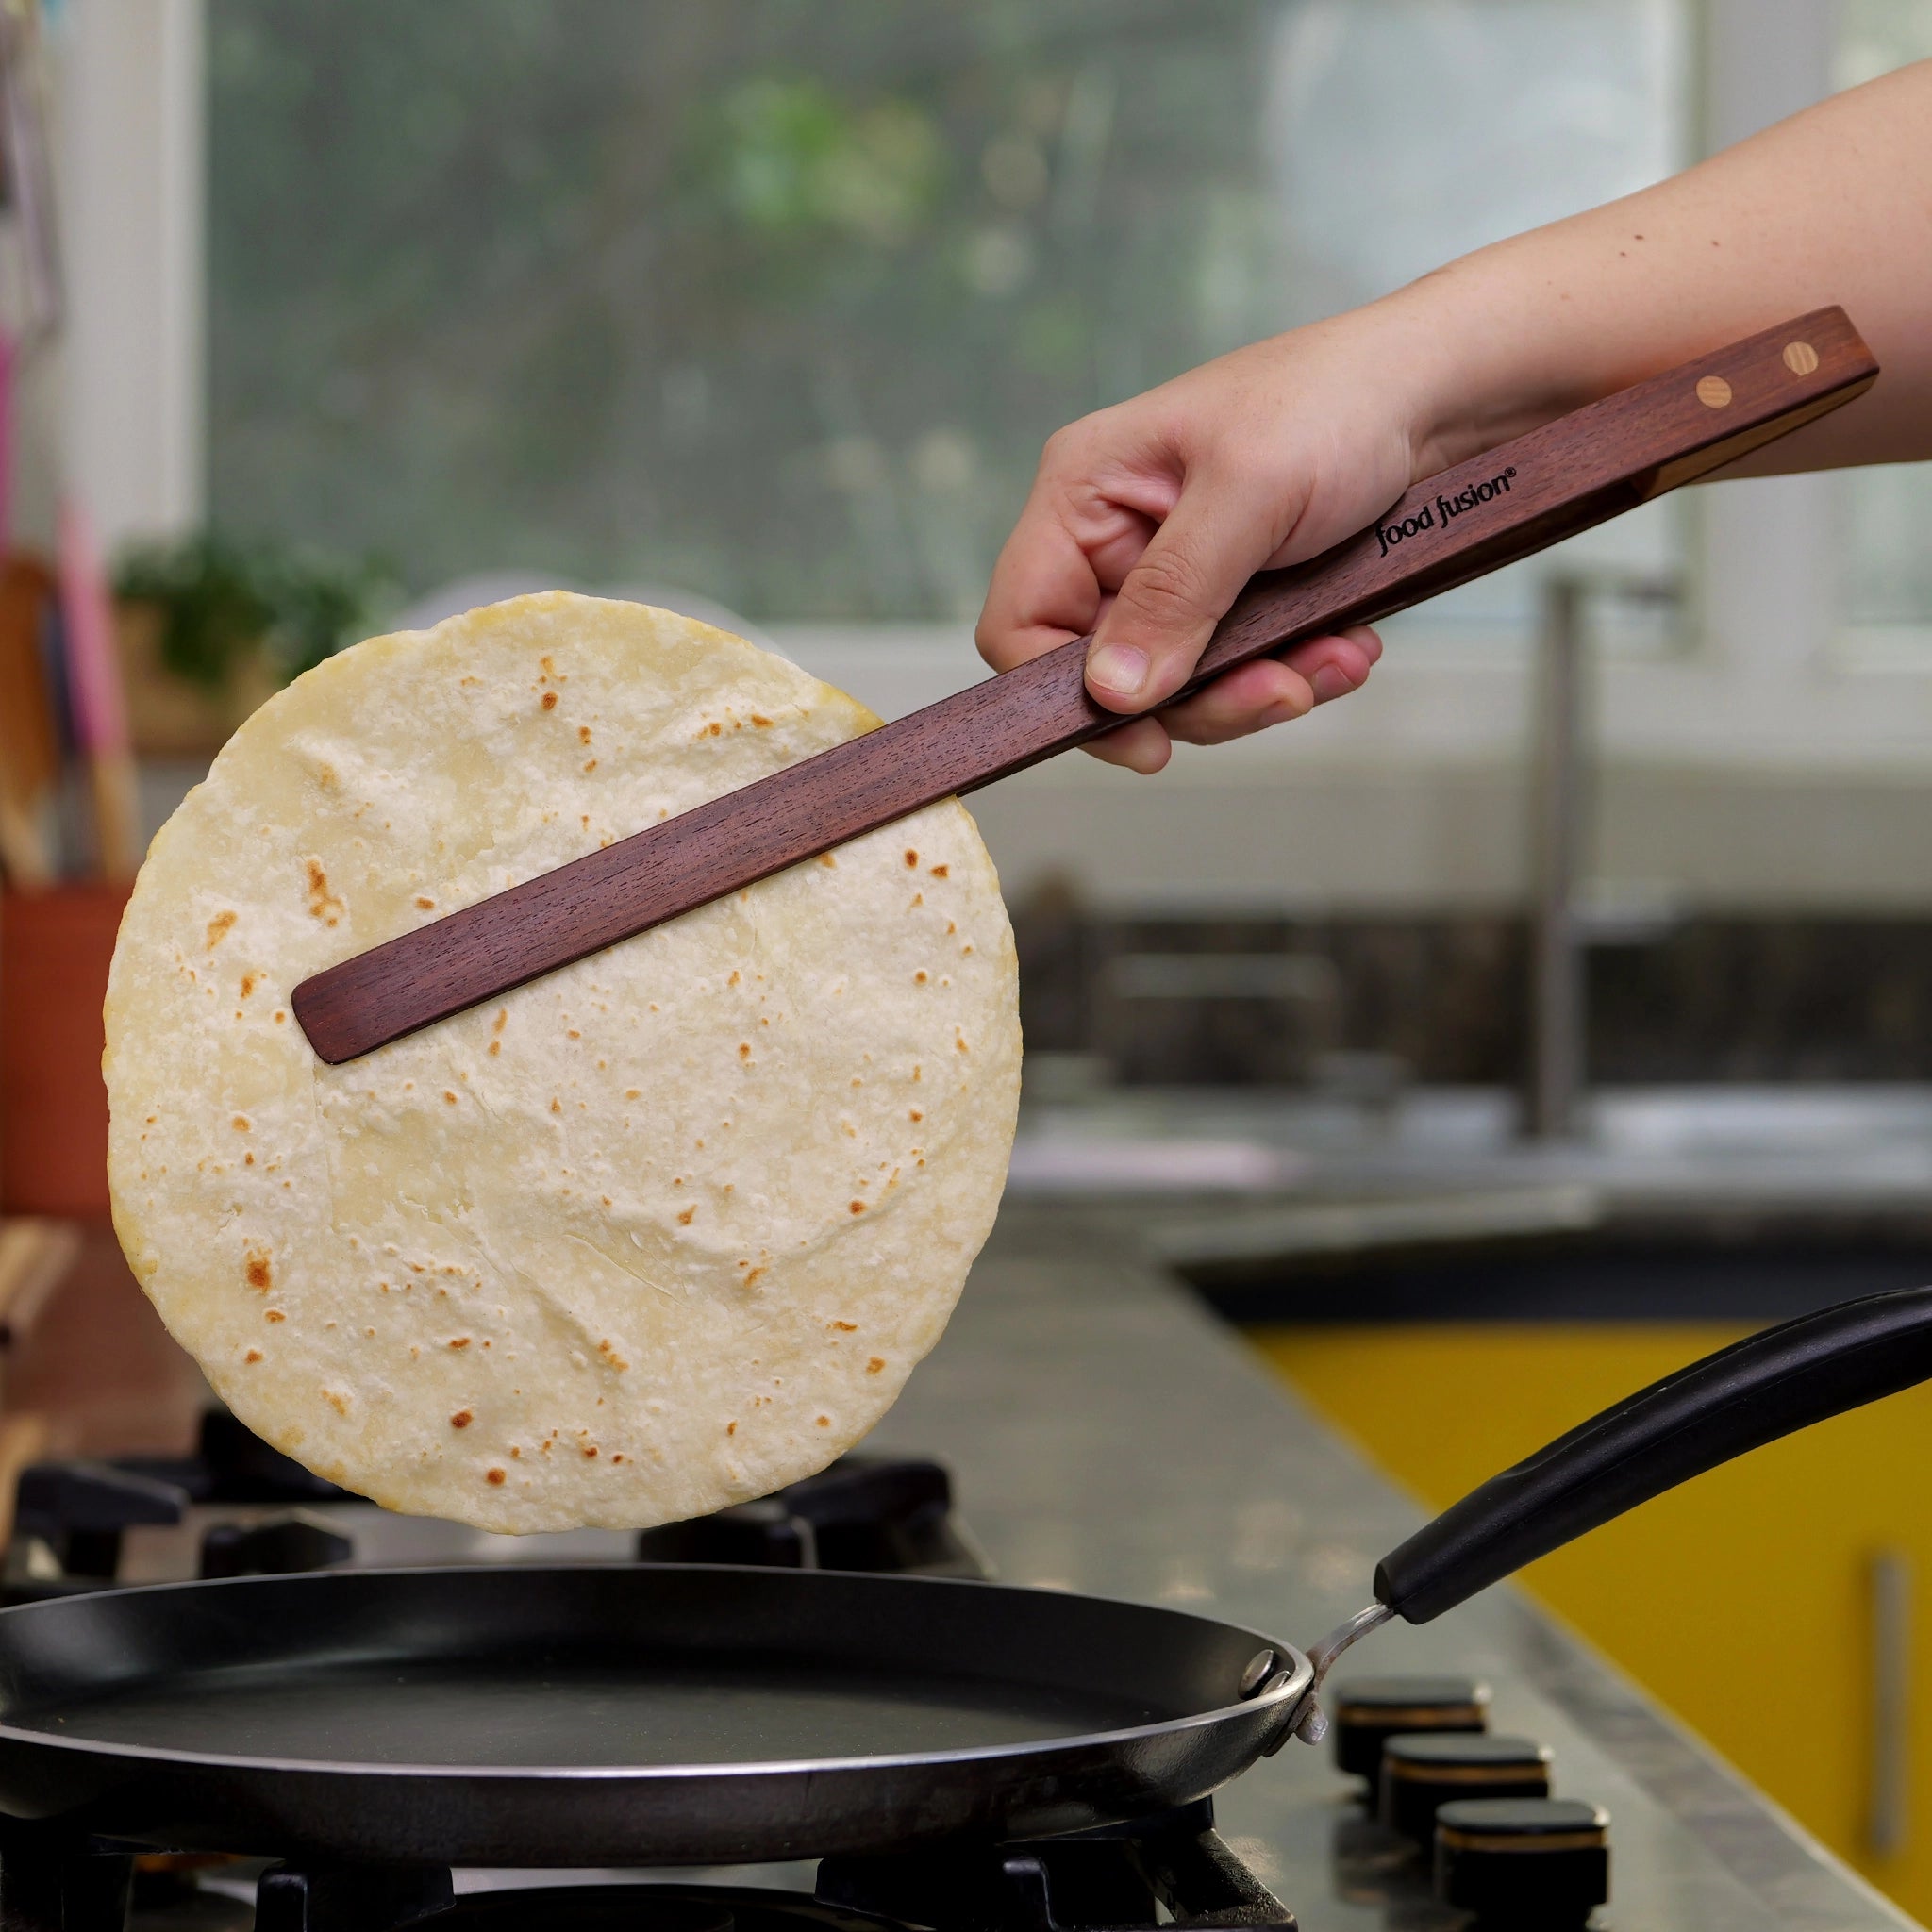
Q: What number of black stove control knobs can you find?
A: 3